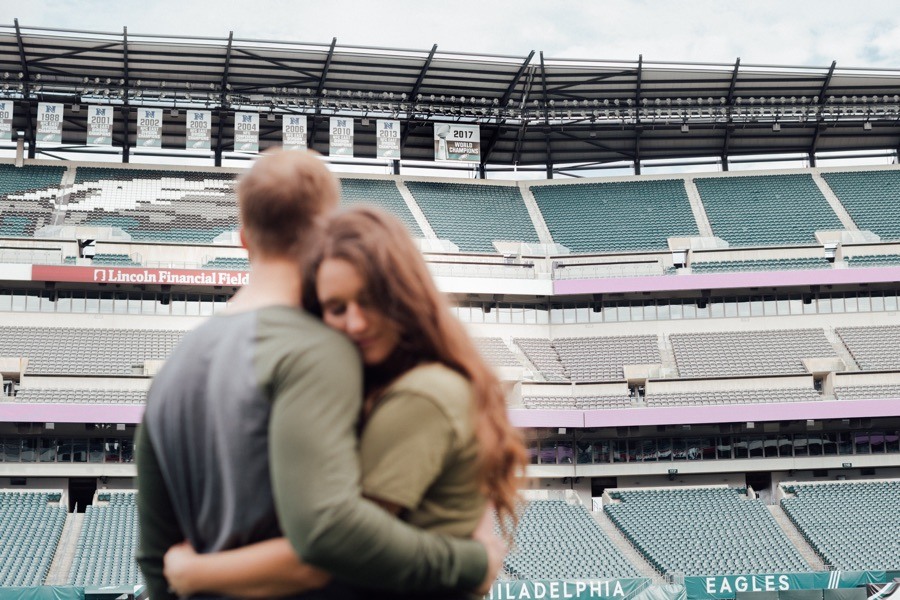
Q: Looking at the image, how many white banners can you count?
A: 10